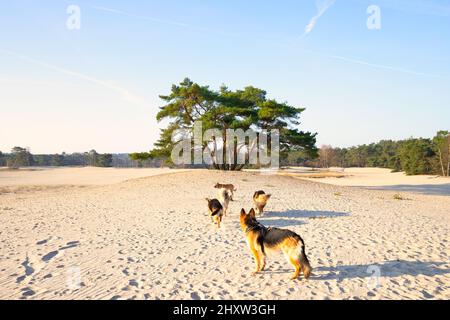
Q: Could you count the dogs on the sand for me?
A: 5